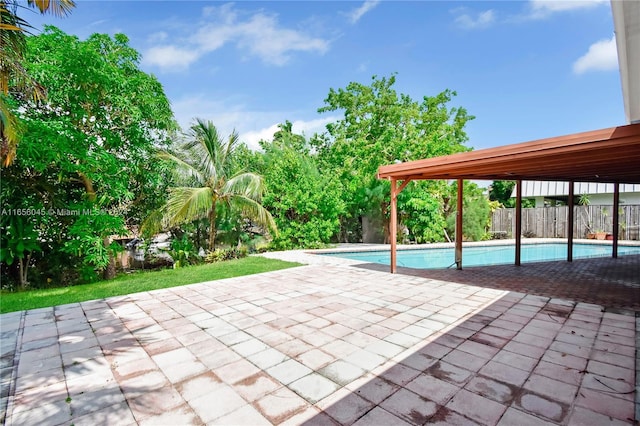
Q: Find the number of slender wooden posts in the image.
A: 5